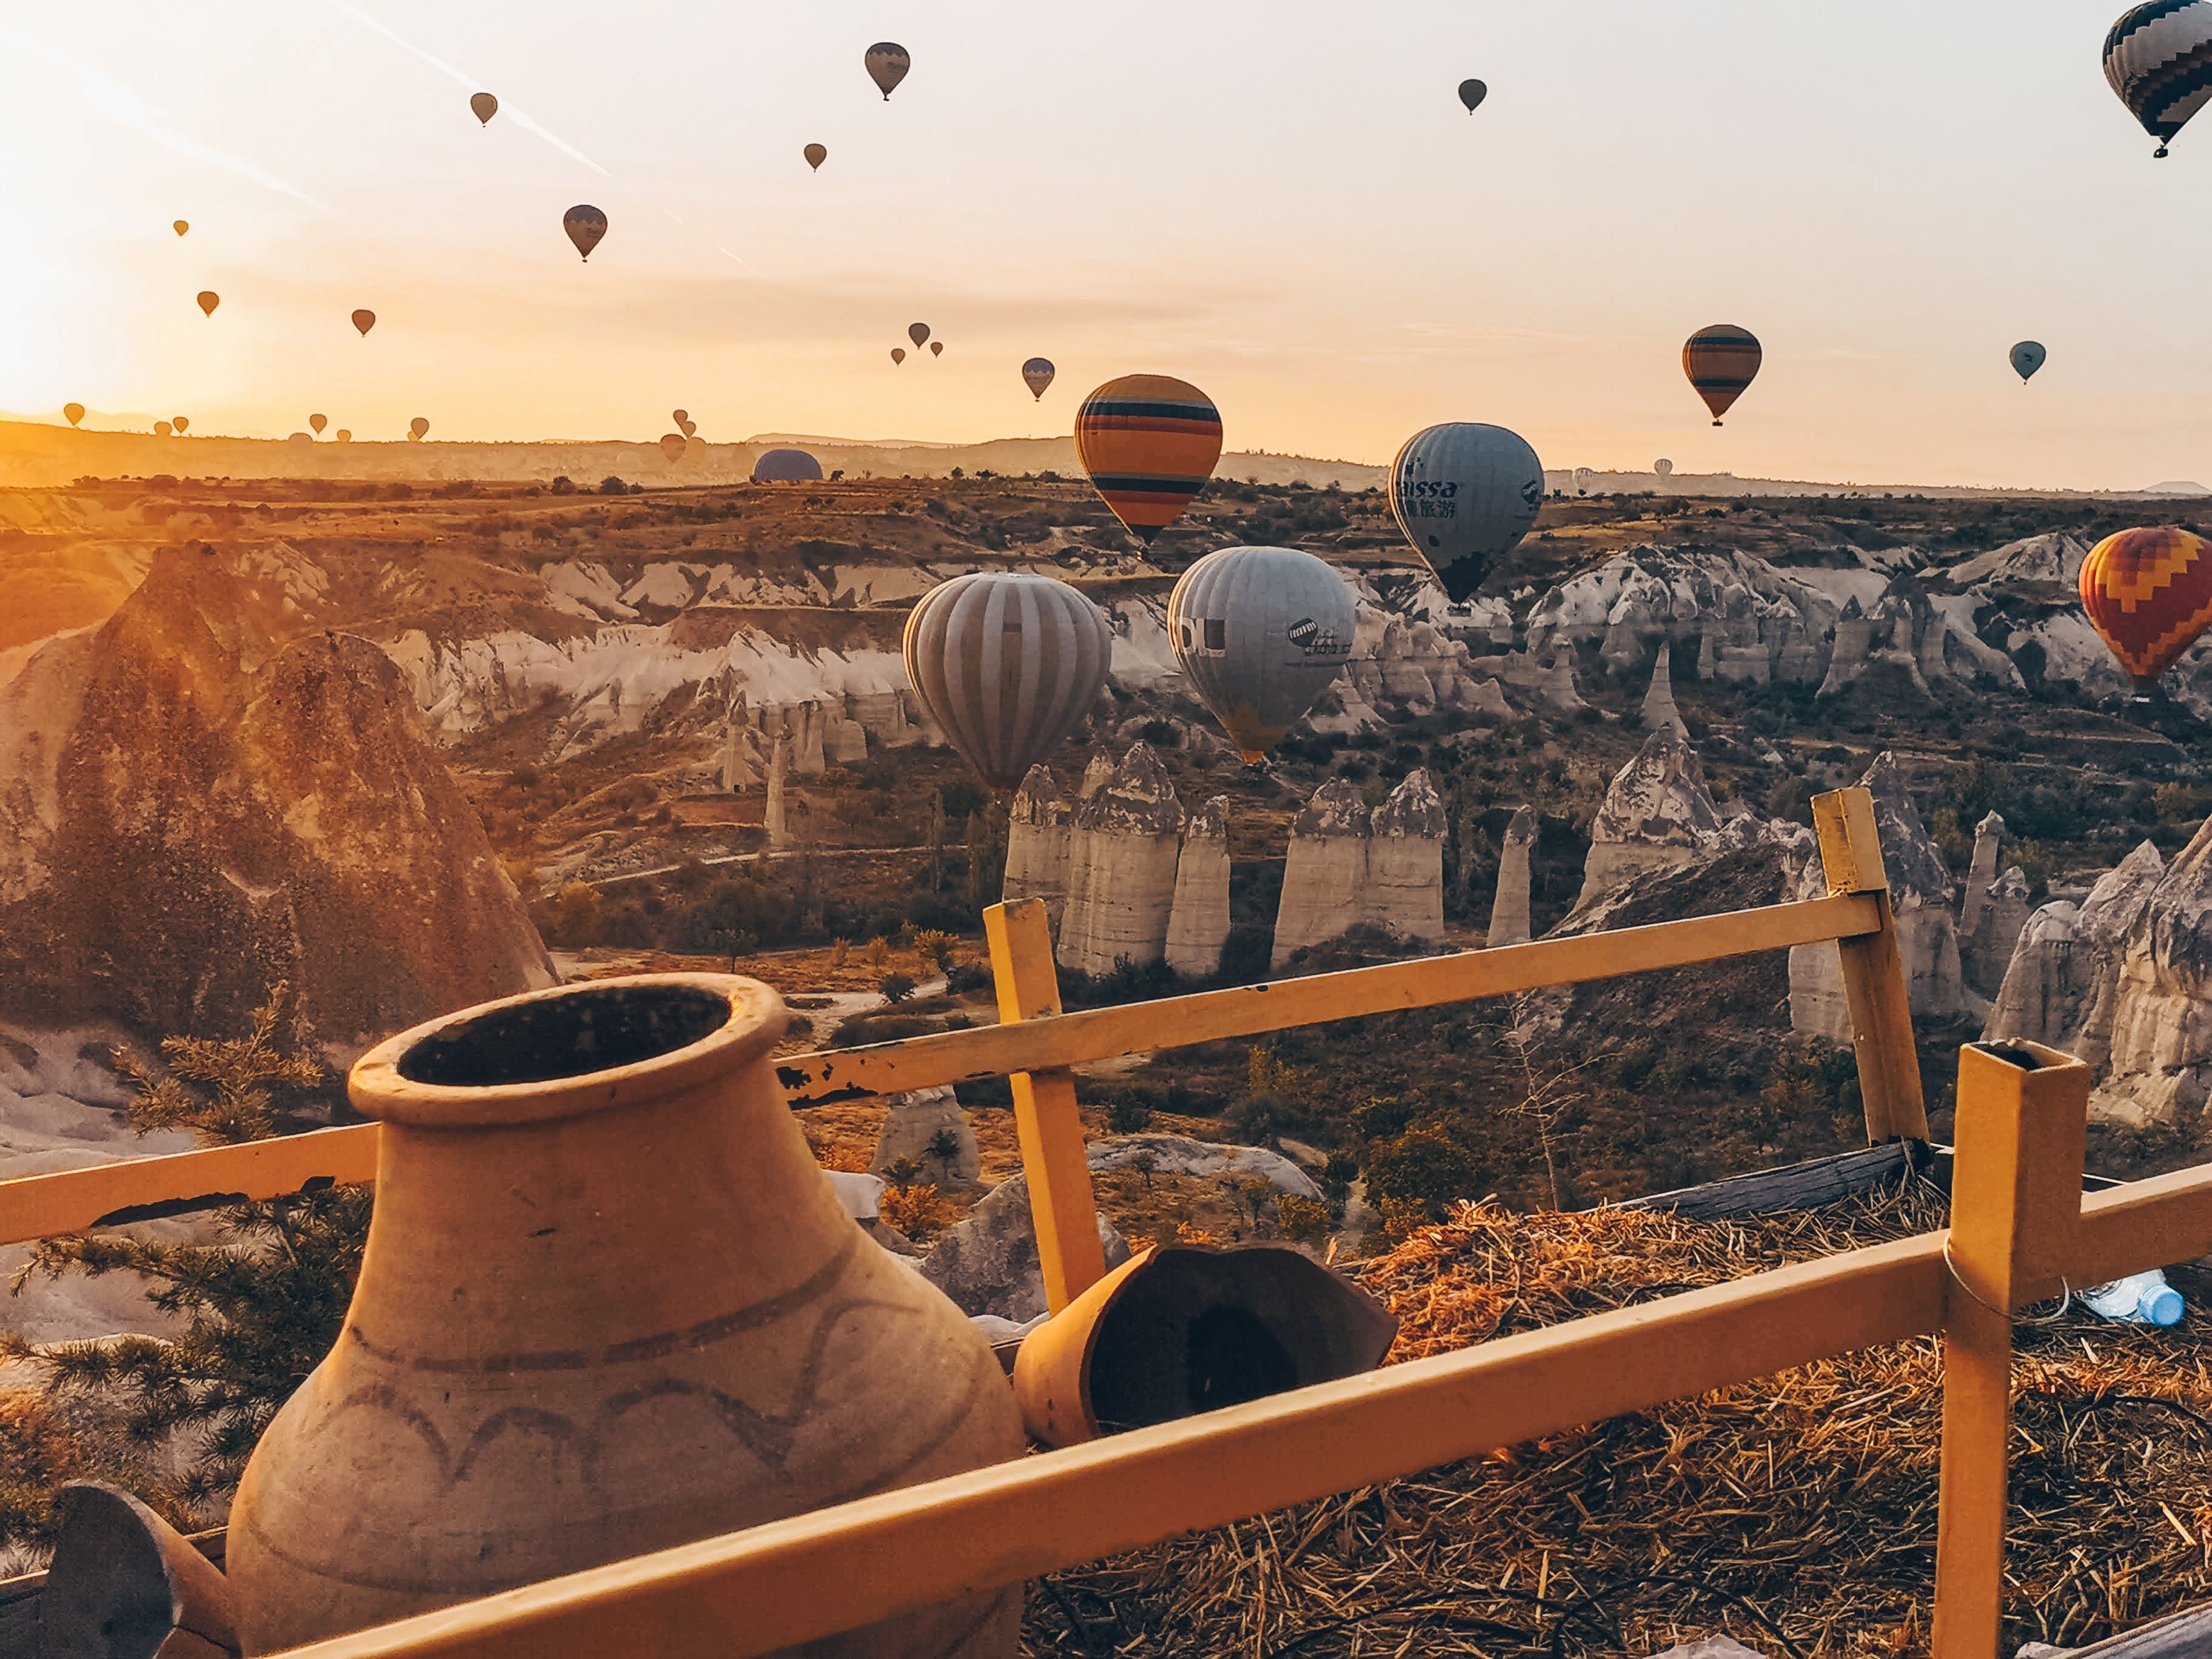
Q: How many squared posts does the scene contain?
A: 3